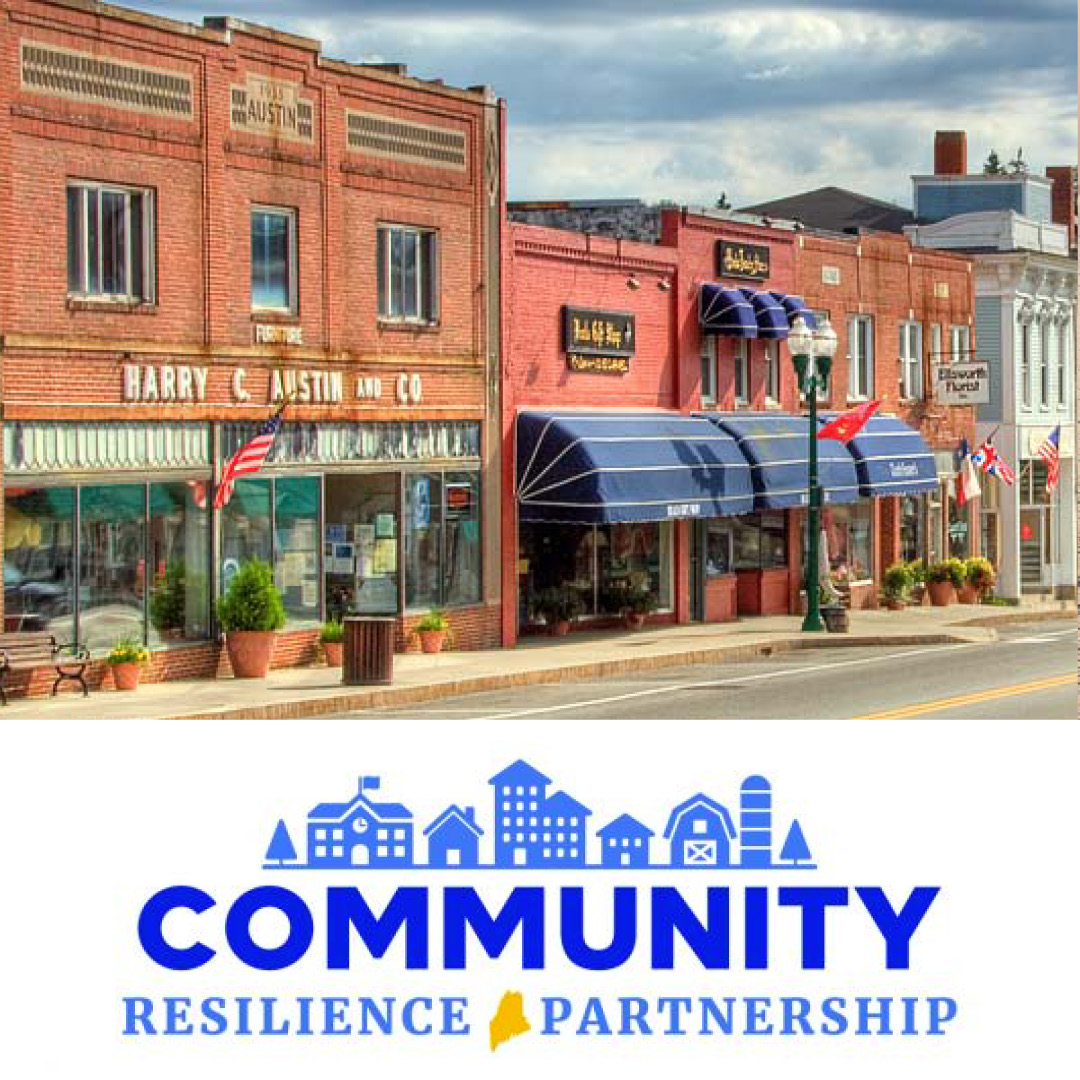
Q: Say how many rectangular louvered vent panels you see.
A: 2